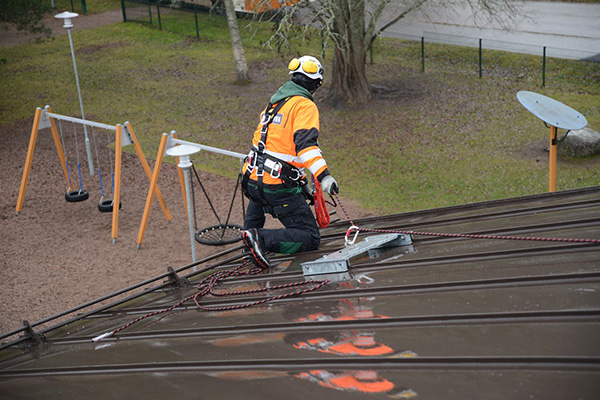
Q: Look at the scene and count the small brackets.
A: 2